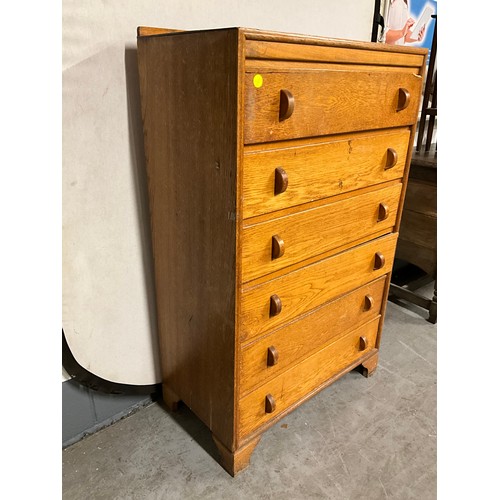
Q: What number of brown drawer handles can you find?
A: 12